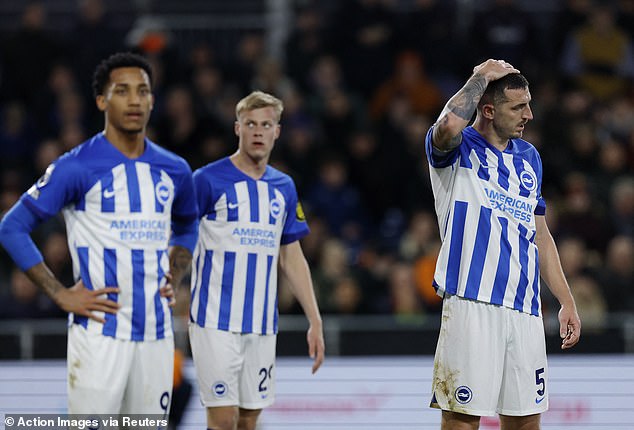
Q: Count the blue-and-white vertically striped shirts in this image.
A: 3